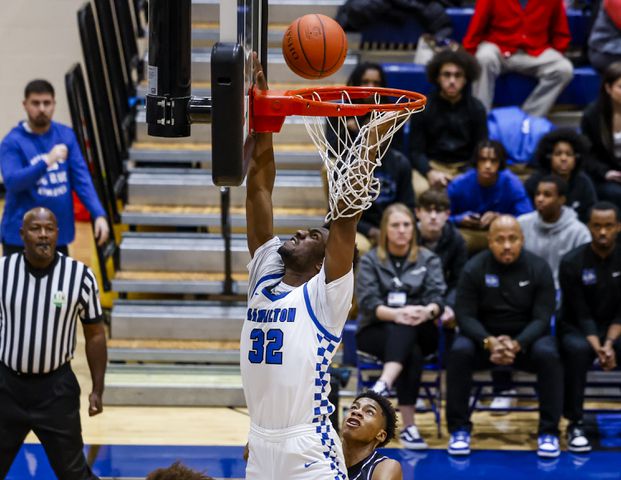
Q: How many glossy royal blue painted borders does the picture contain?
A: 1